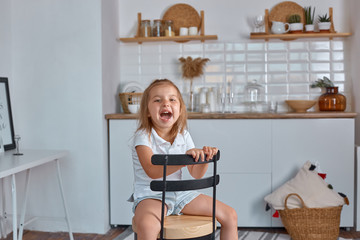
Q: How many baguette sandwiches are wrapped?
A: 0